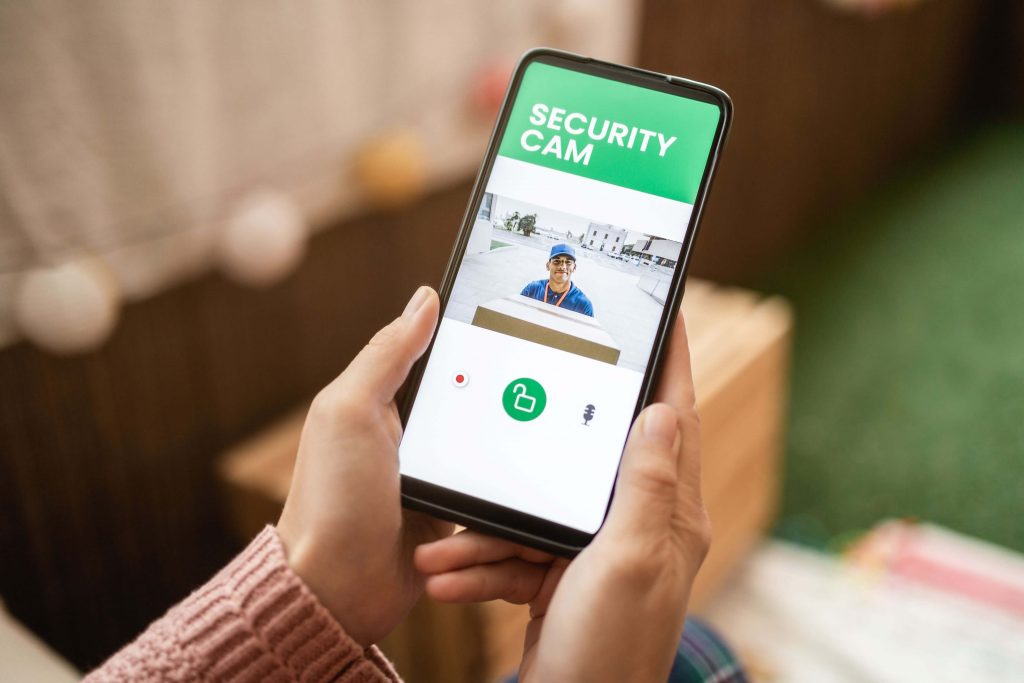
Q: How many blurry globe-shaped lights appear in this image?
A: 4